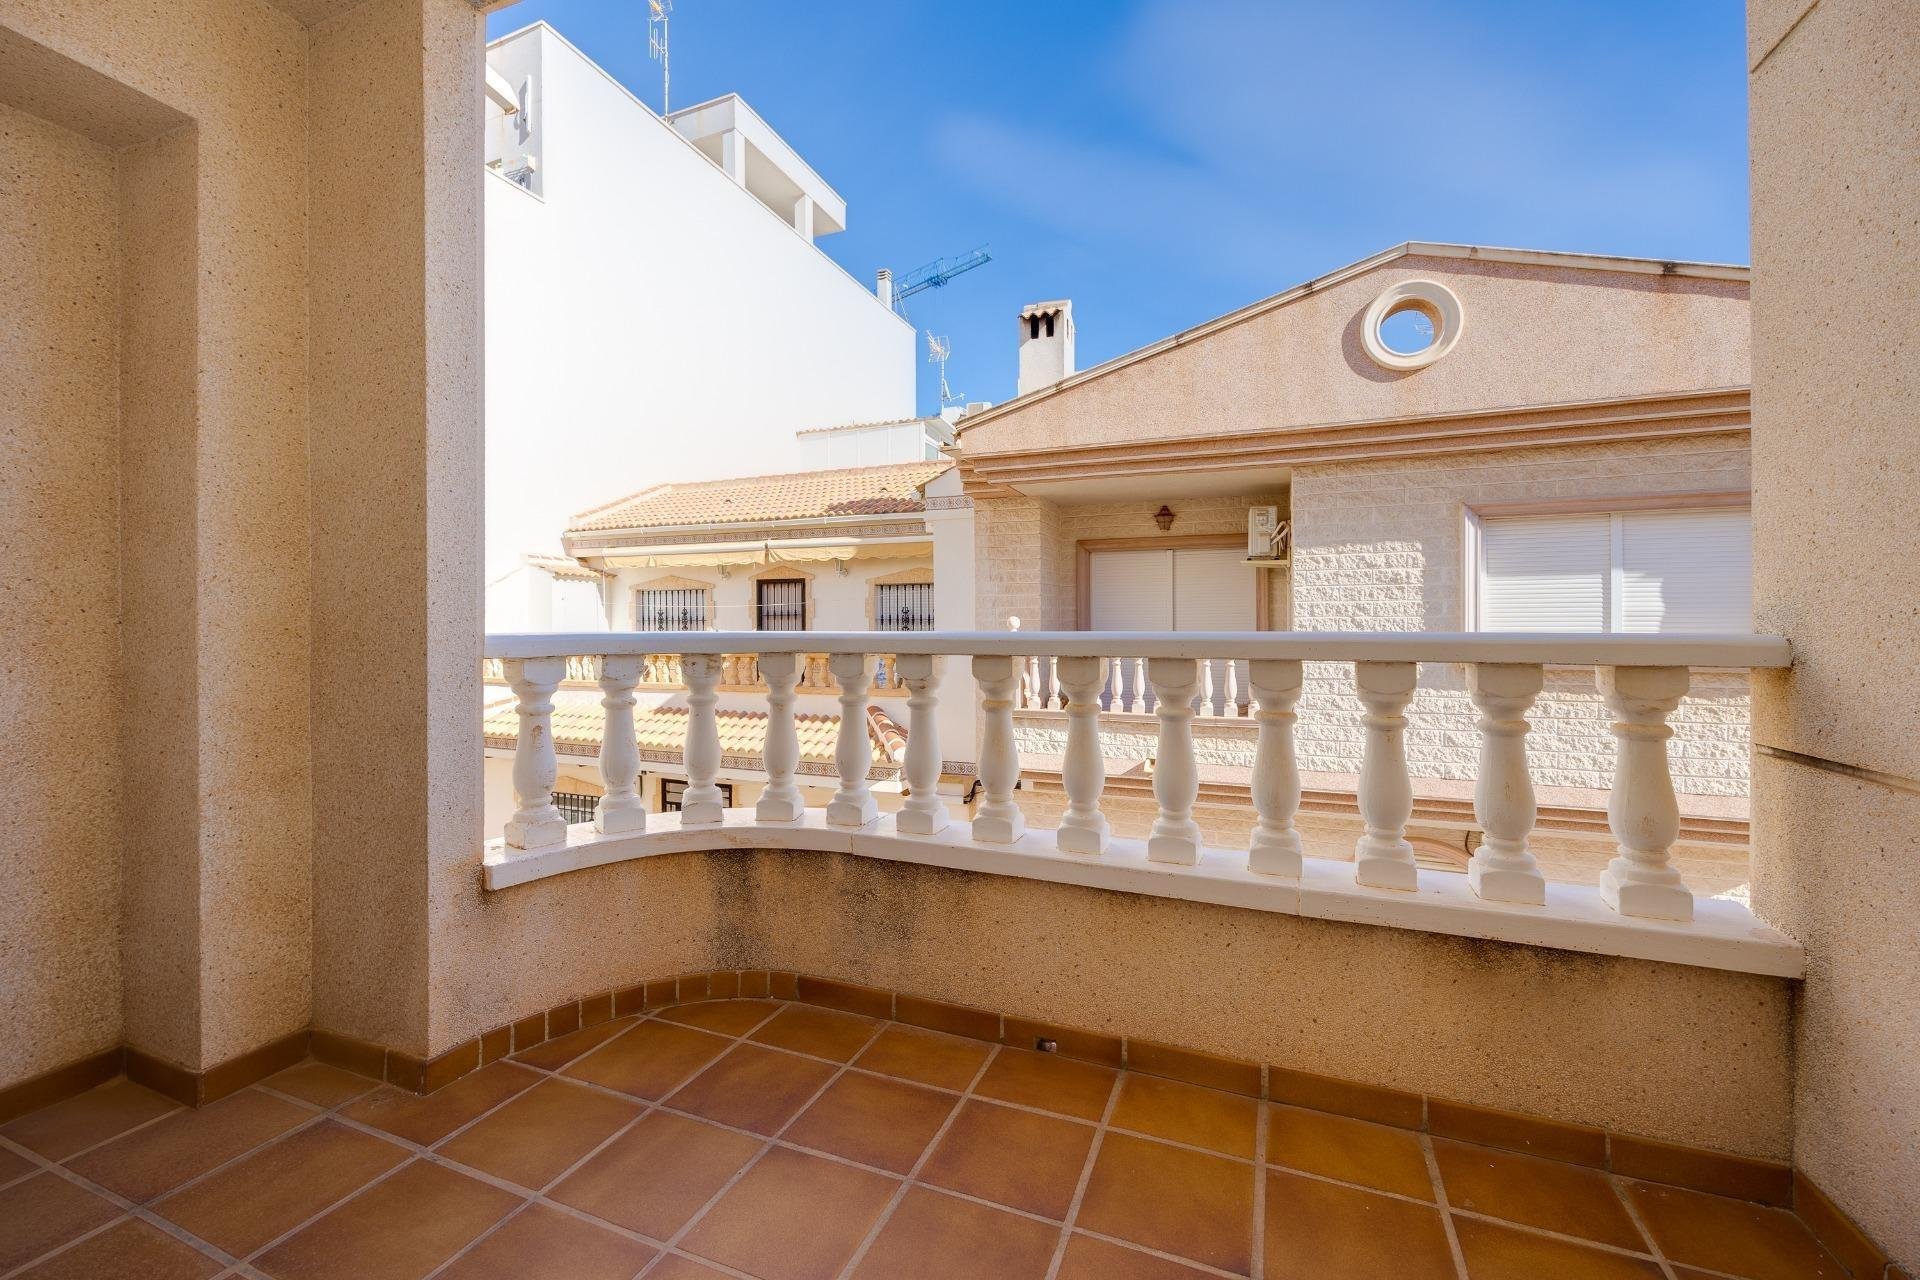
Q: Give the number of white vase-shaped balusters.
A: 13